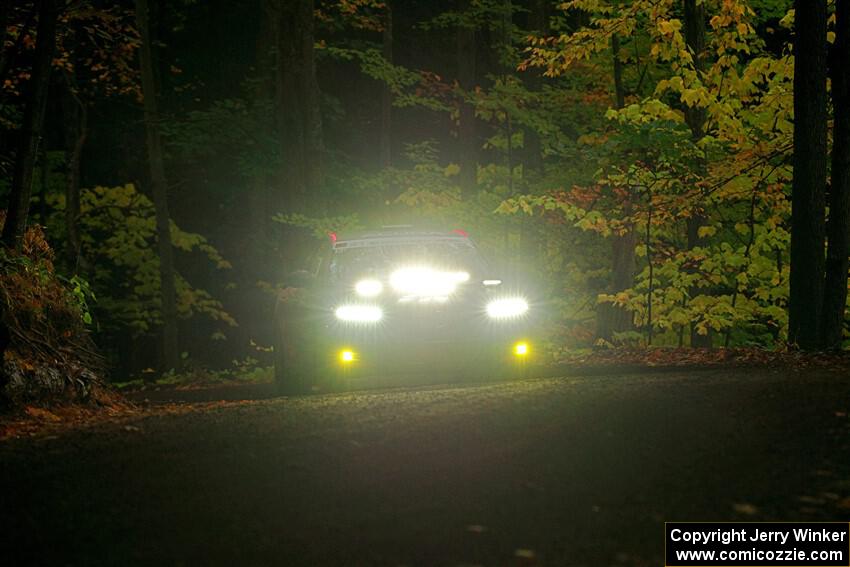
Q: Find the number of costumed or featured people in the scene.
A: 0